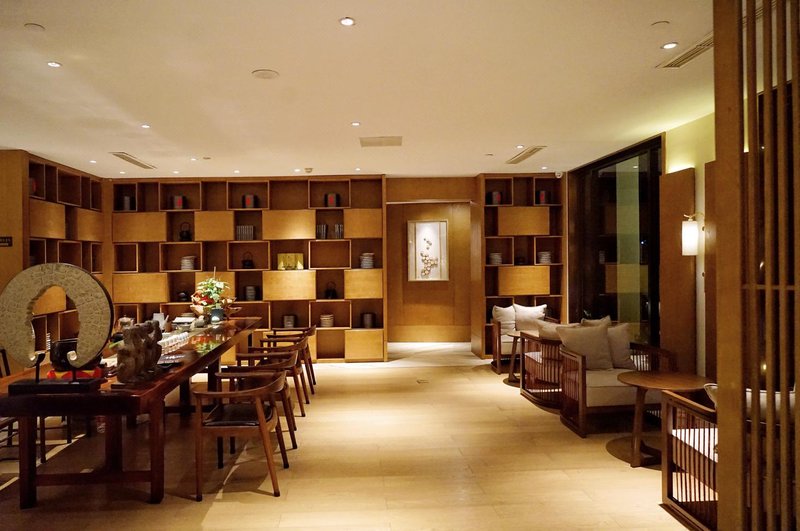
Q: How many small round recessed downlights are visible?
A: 14